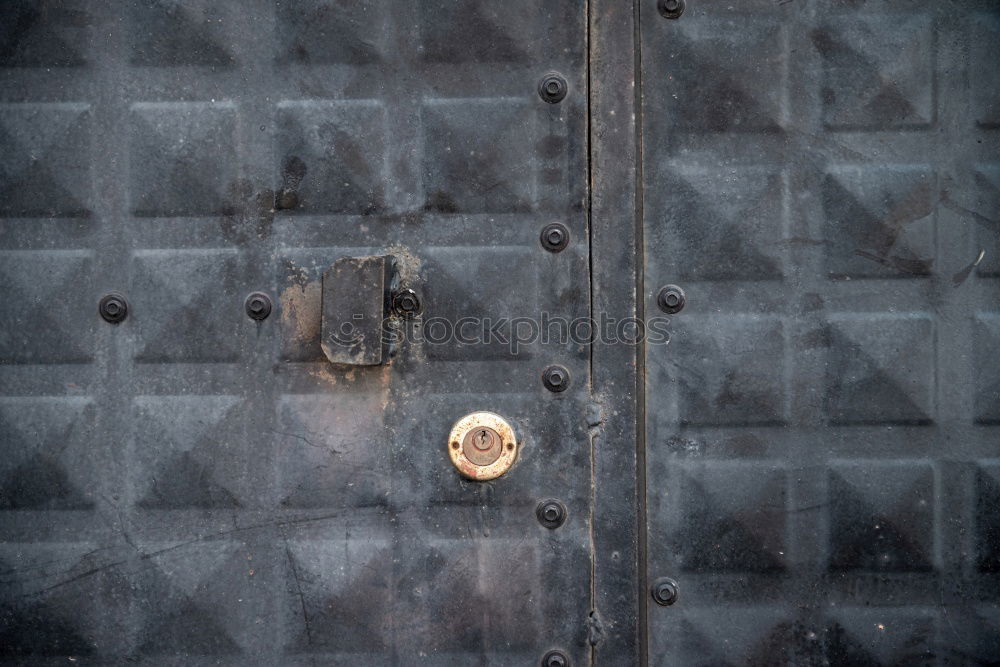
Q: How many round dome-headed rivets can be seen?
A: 11